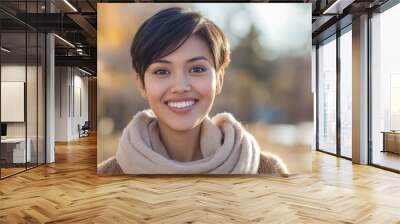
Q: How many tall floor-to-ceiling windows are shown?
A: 3